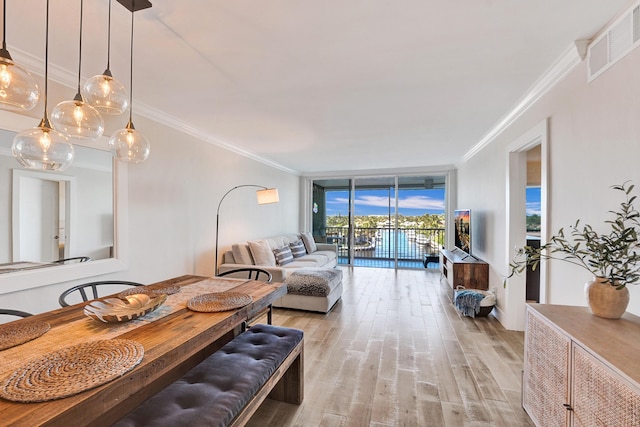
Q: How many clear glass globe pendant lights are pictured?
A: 5